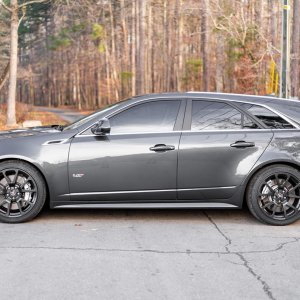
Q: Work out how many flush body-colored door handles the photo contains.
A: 2